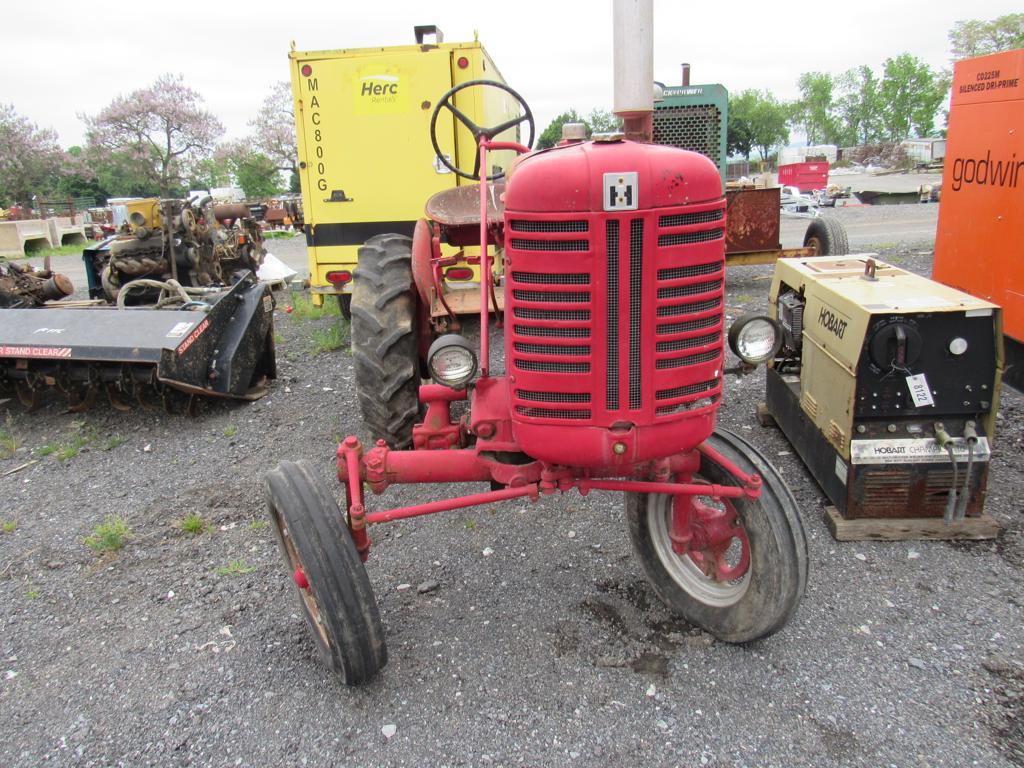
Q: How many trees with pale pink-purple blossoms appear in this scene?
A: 3